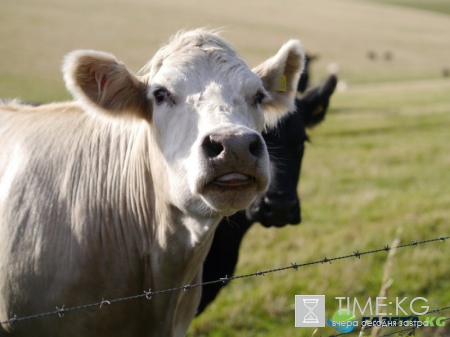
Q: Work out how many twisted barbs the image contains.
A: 13